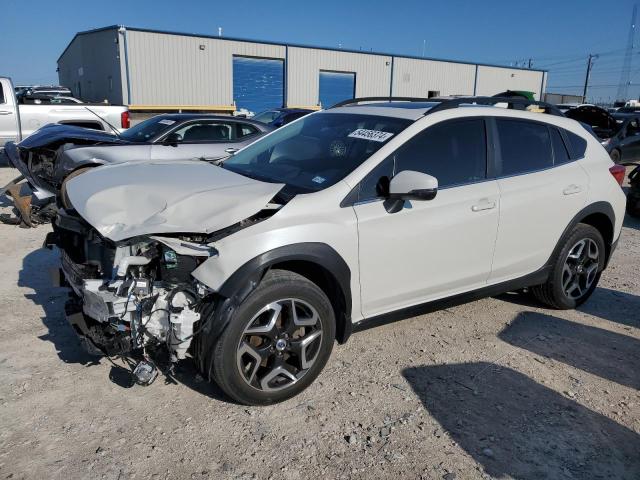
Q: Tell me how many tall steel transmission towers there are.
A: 1